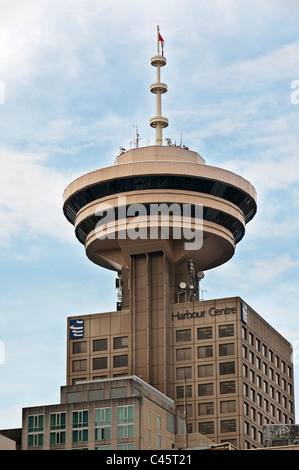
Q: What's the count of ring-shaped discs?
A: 3